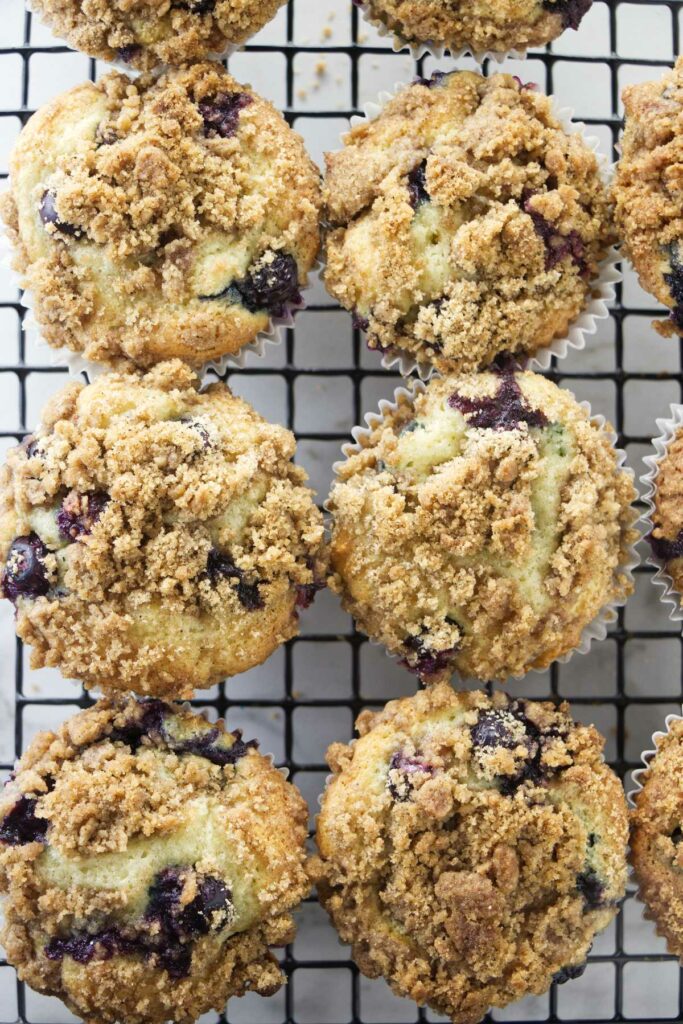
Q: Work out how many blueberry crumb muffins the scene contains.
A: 11